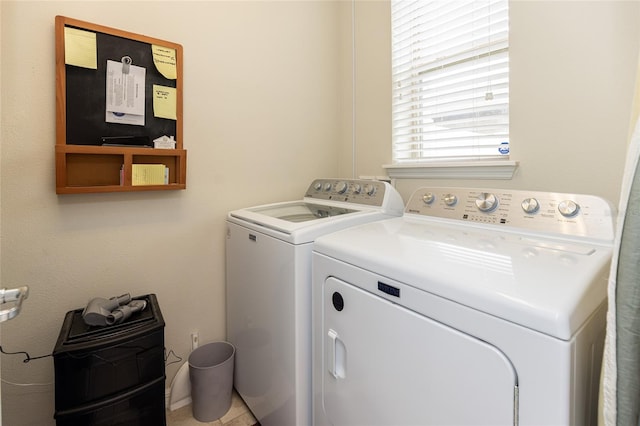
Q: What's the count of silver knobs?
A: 10